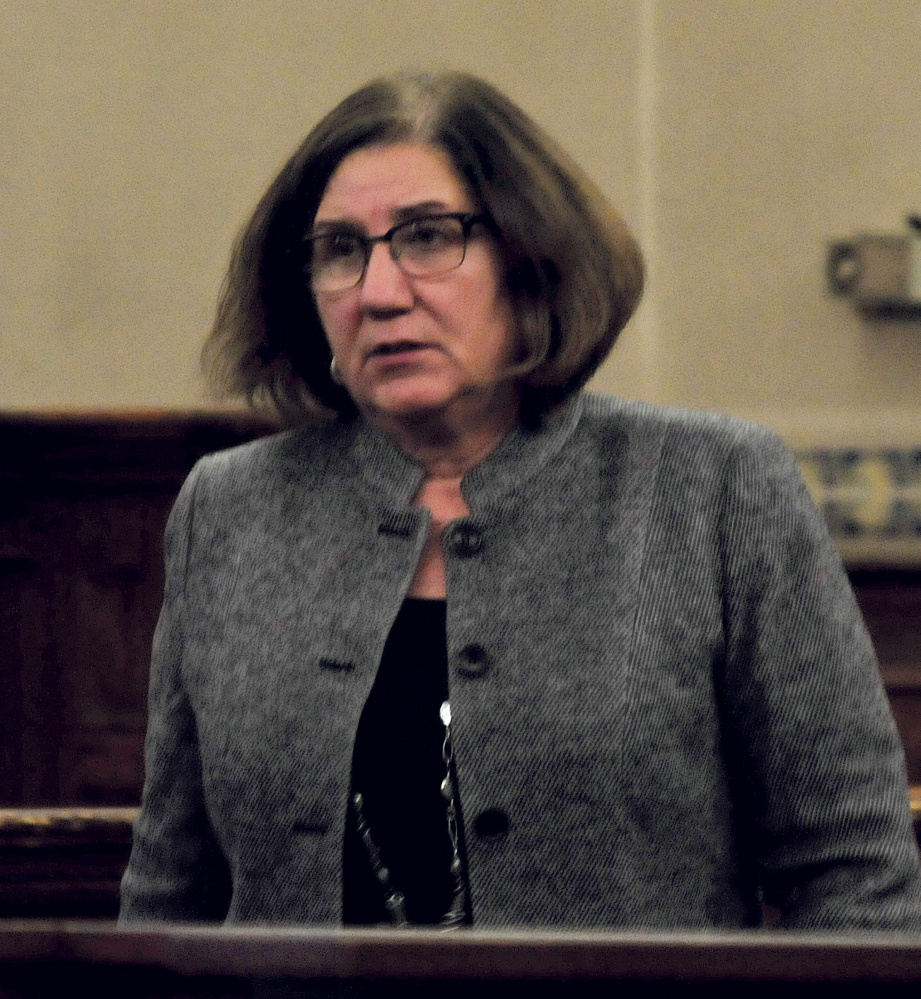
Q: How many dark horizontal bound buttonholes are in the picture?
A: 3